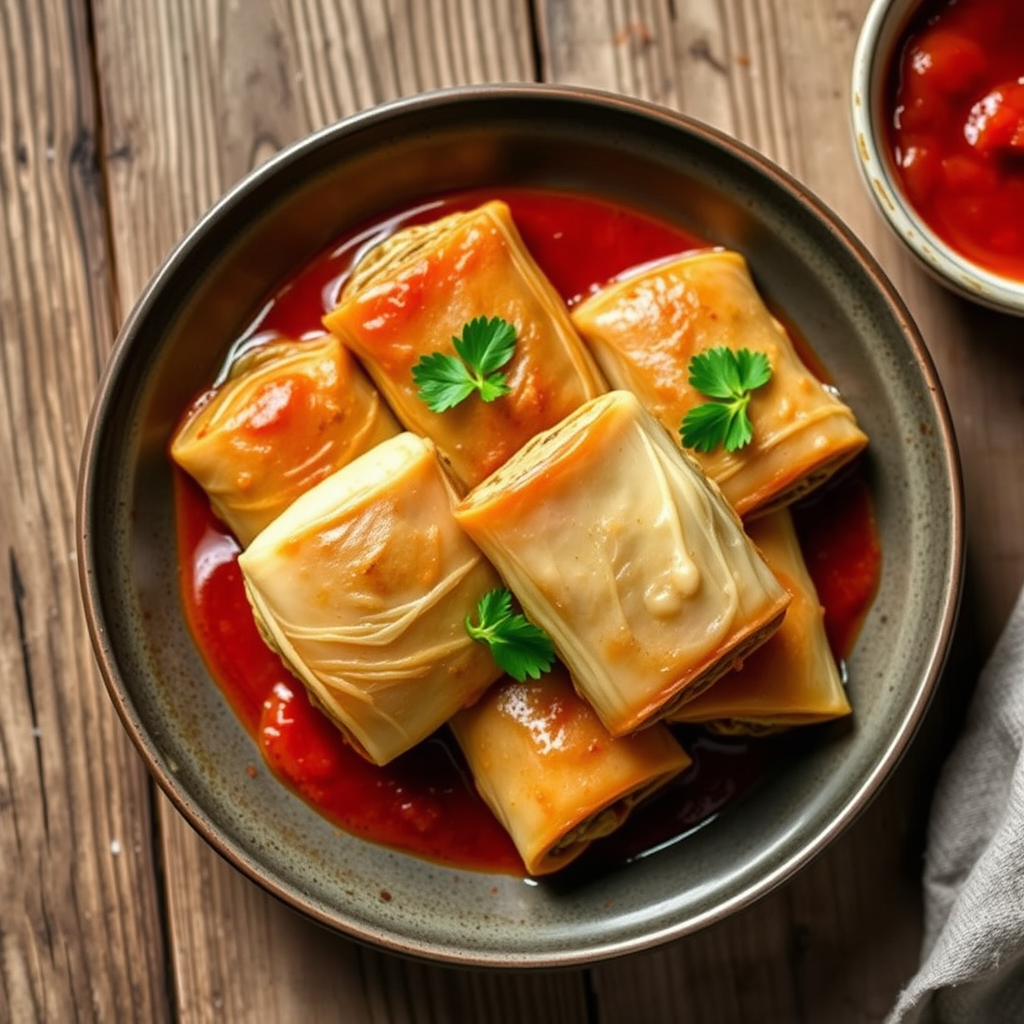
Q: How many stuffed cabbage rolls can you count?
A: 7